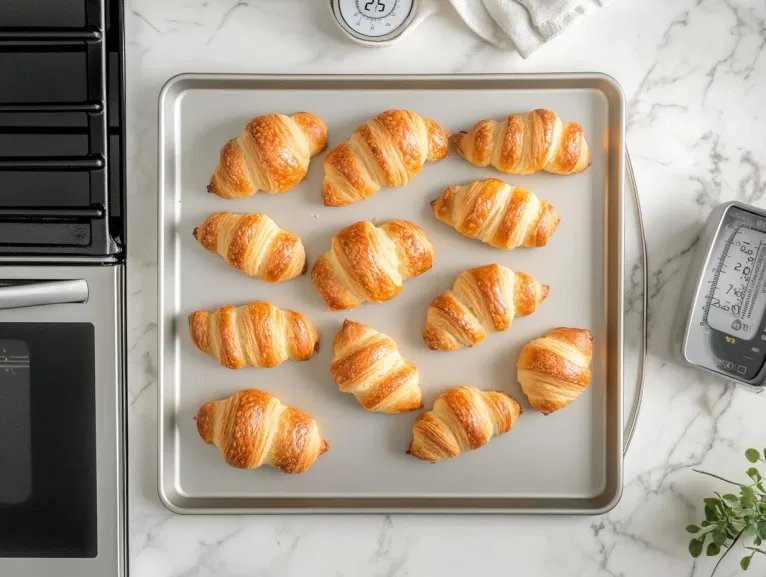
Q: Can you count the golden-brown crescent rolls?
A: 12